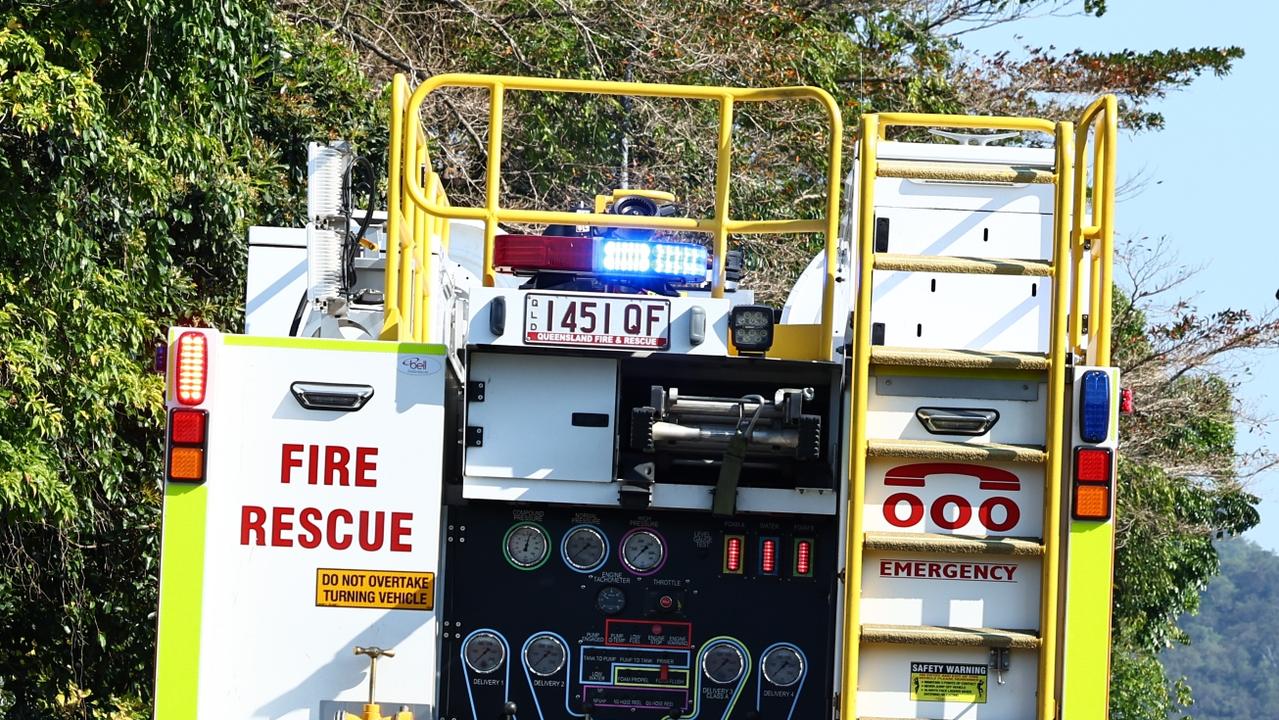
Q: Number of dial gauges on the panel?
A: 8